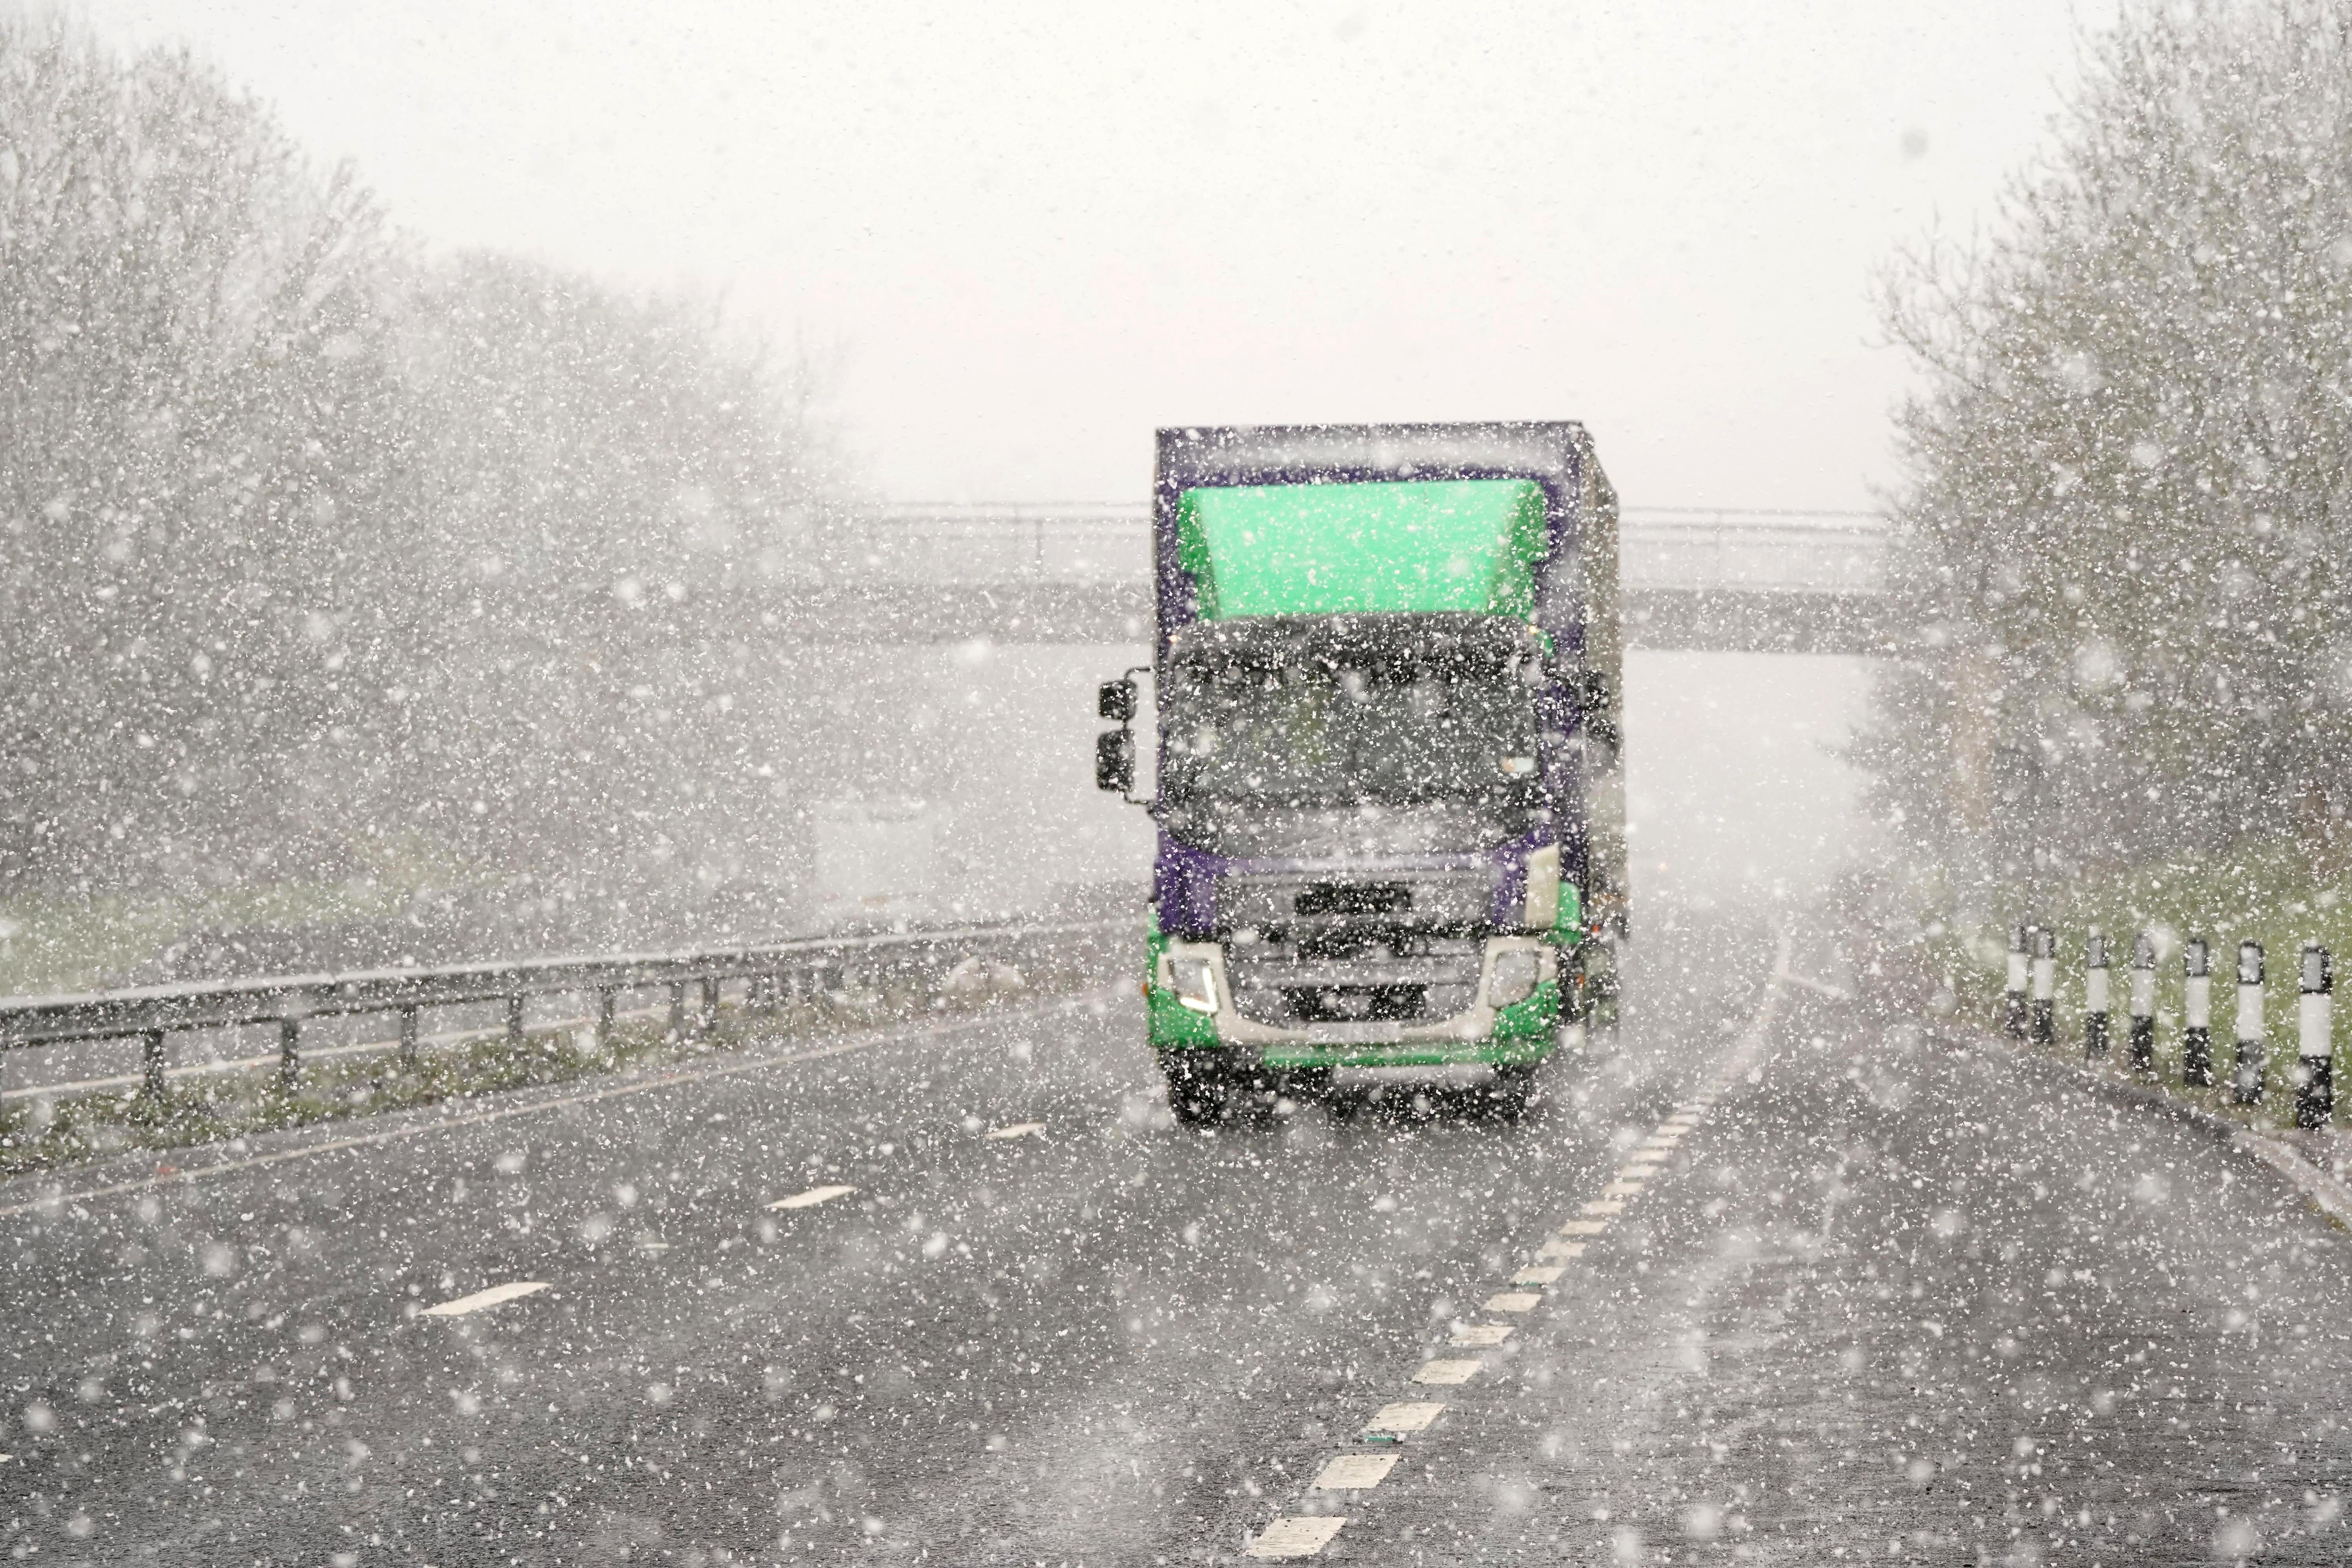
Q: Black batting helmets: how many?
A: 0